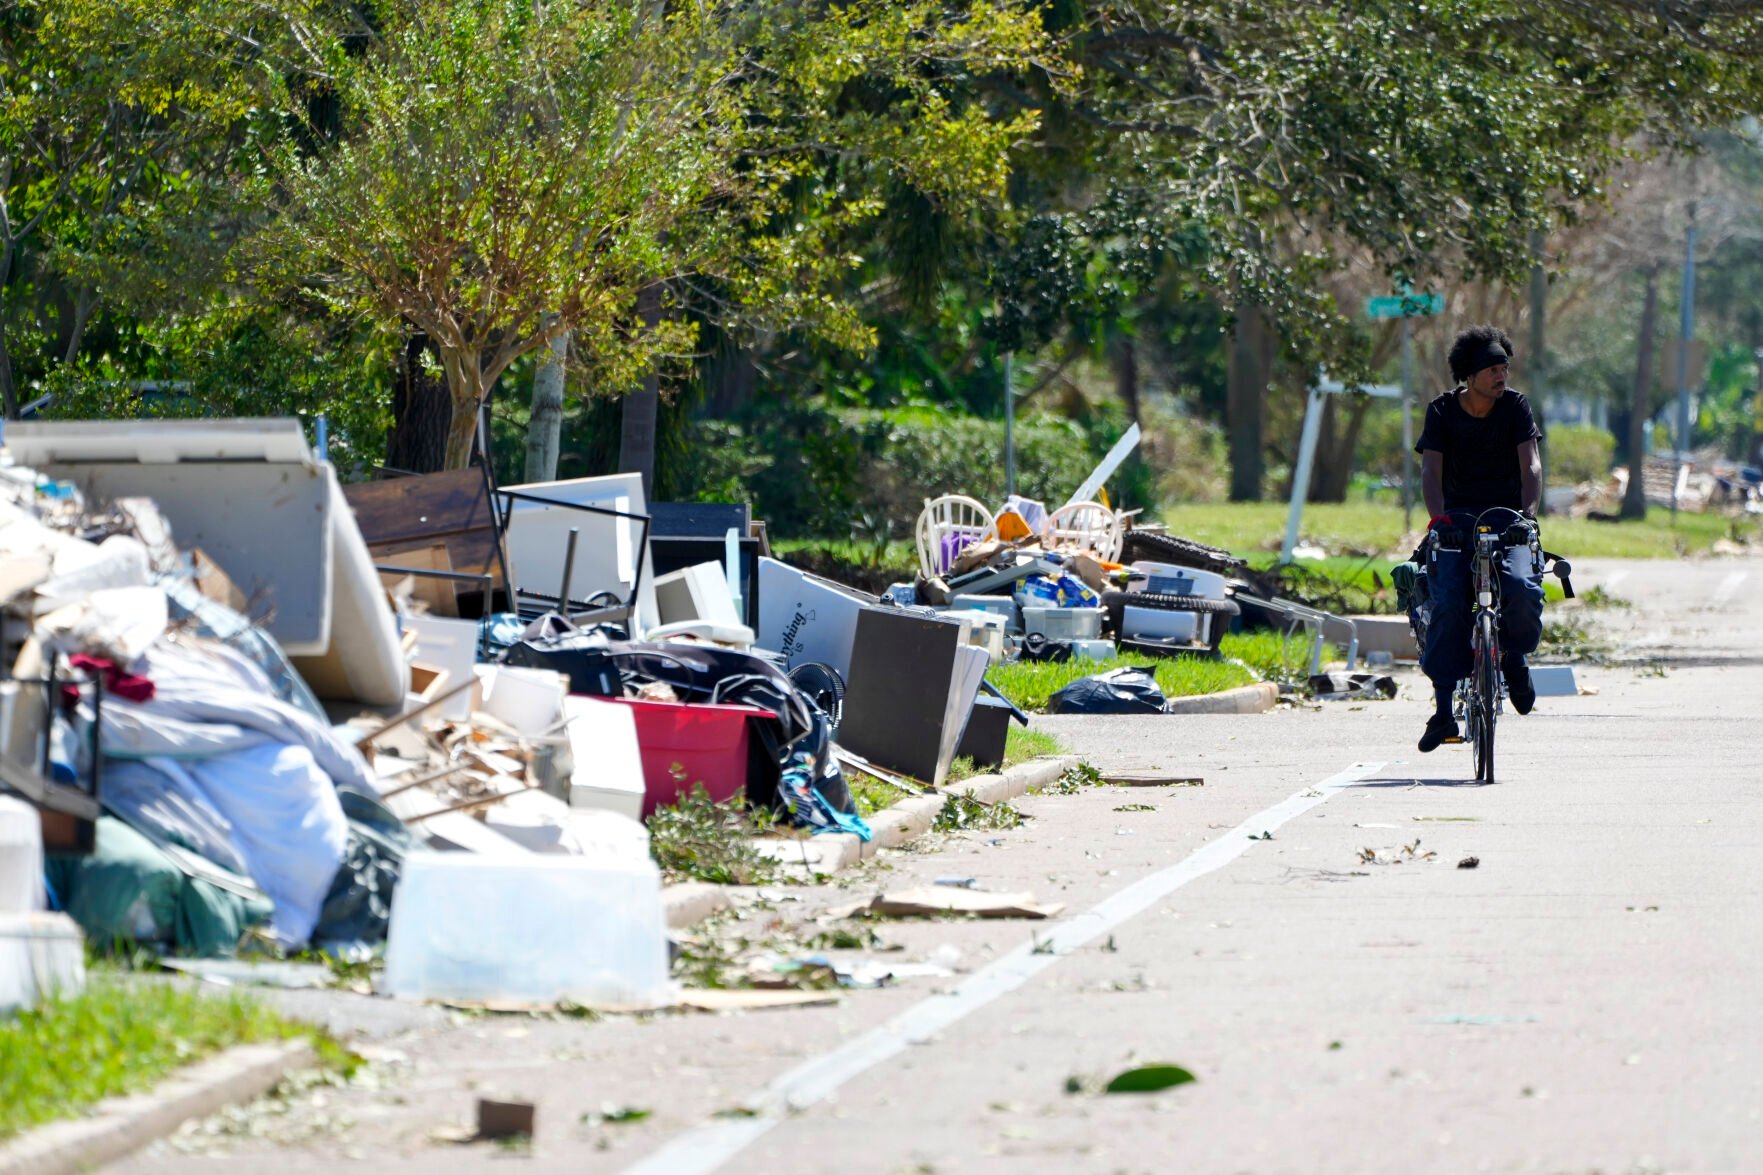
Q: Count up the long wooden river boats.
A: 0